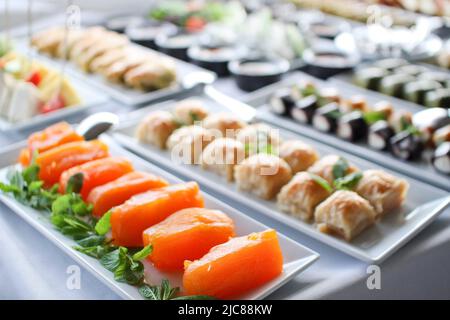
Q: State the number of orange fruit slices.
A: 7